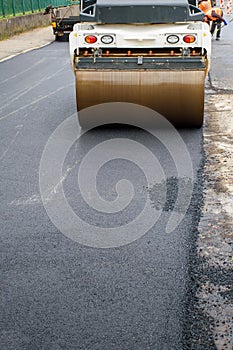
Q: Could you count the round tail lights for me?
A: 4